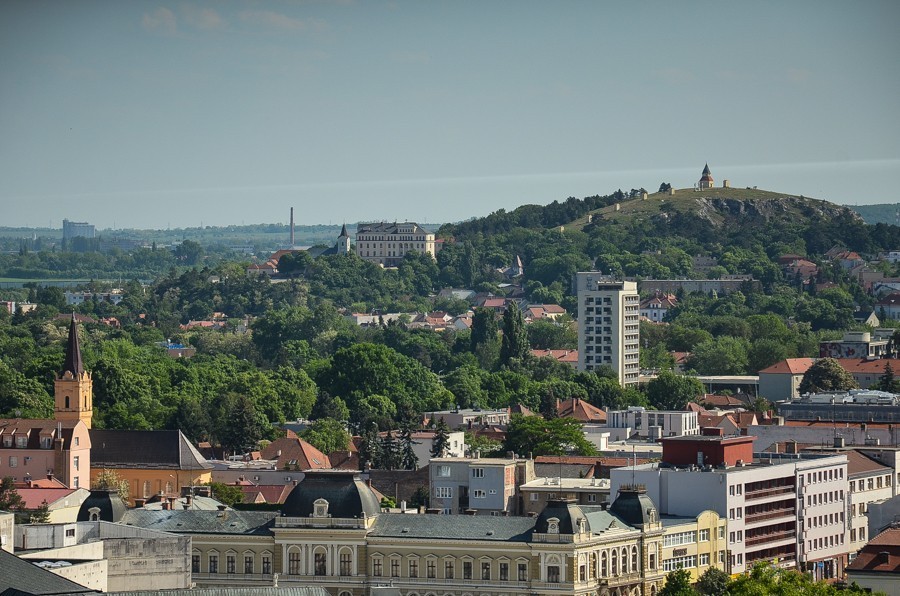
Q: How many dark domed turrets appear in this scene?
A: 4